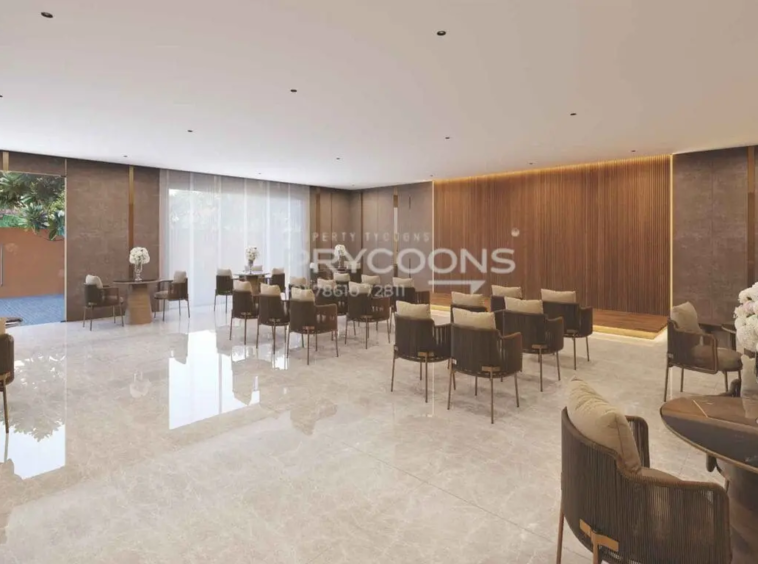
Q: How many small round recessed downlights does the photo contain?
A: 14